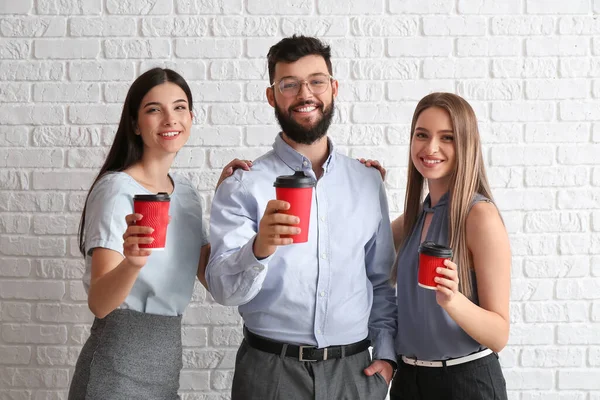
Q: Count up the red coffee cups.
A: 3